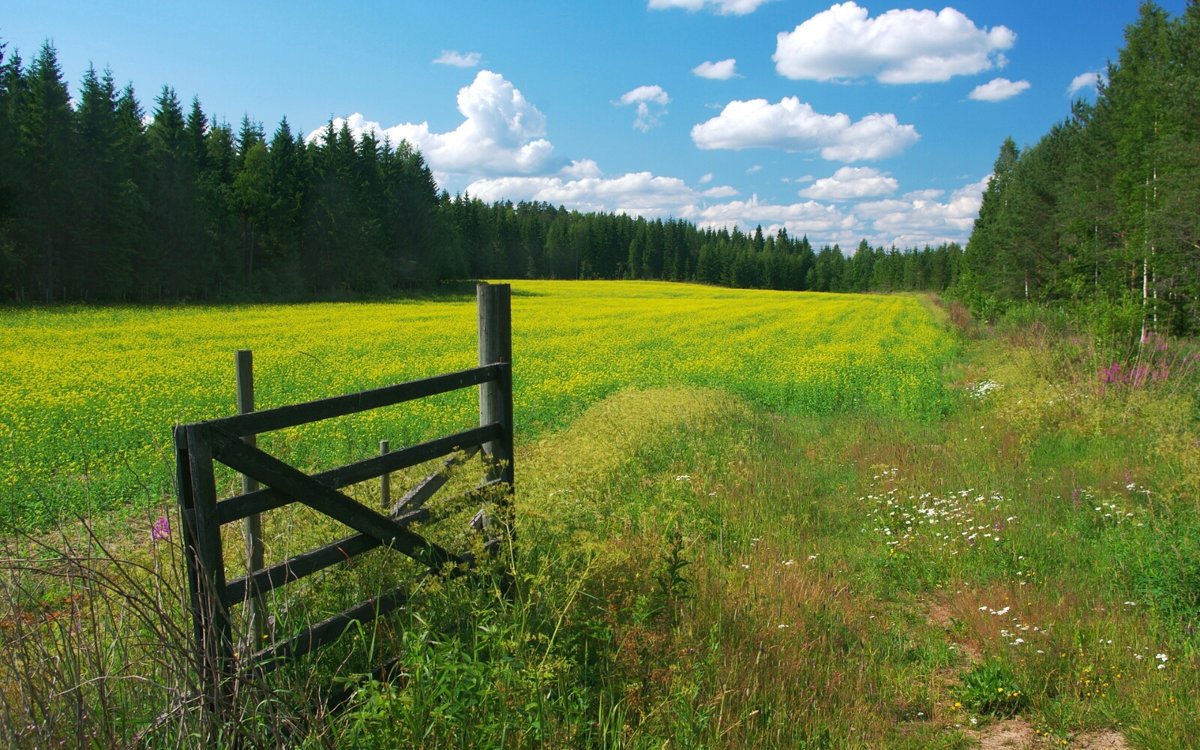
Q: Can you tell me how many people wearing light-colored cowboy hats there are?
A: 0